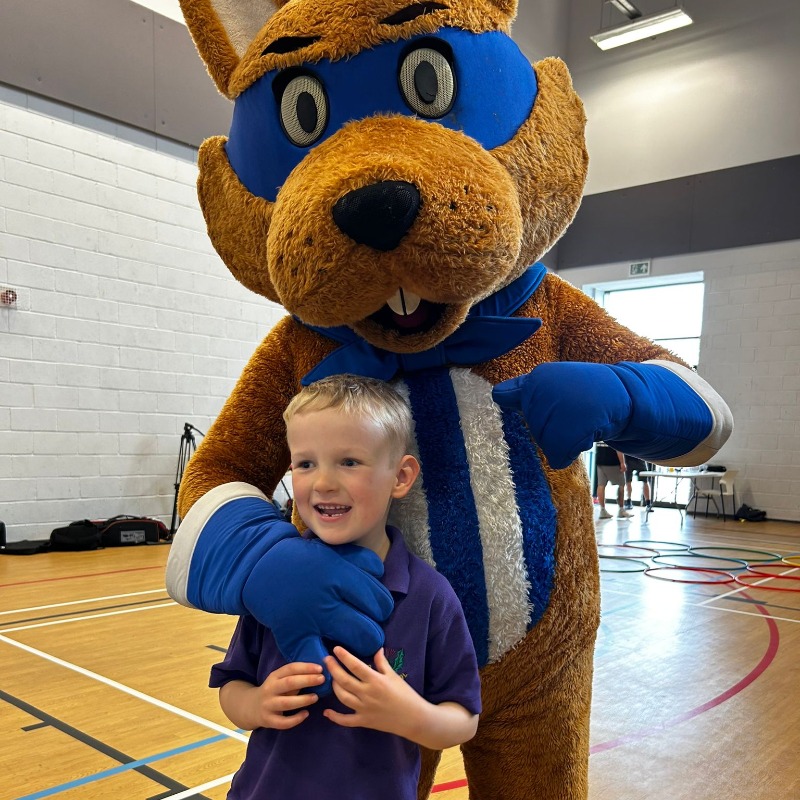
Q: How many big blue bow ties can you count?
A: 1